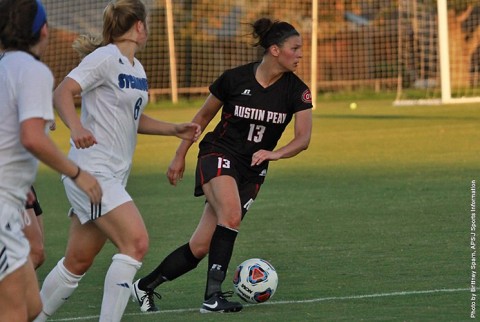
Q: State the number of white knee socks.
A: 2